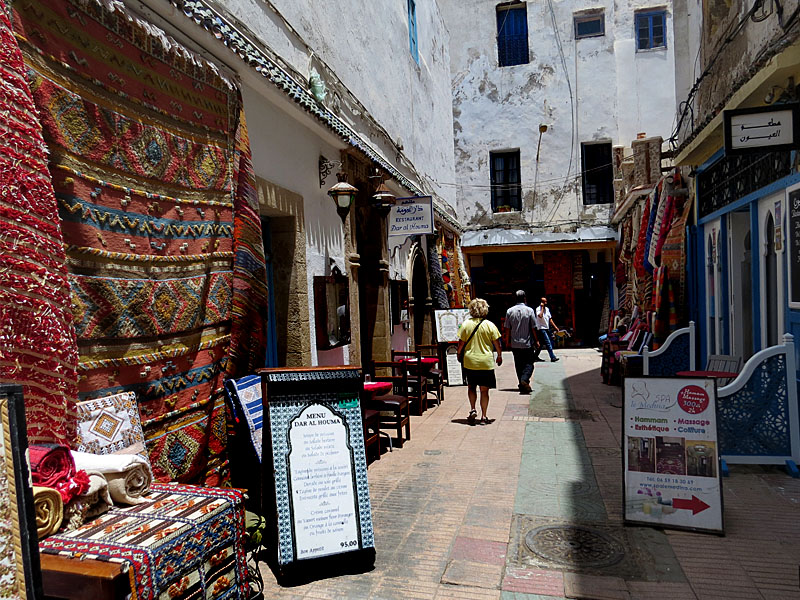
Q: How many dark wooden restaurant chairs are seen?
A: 4